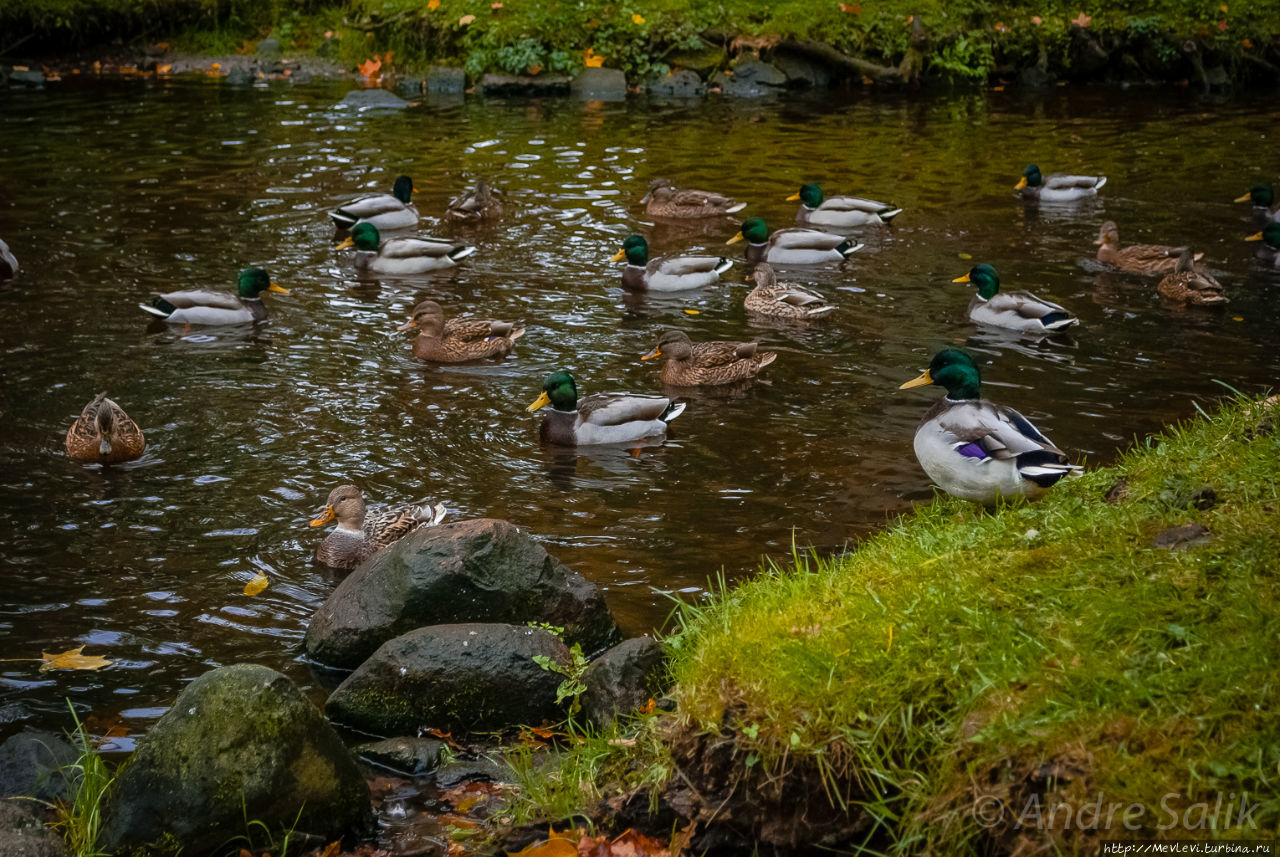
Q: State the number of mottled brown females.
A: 9